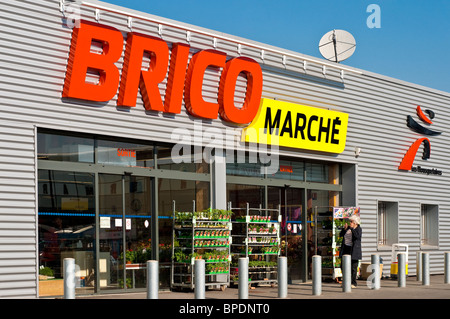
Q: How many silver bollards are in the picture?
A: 12